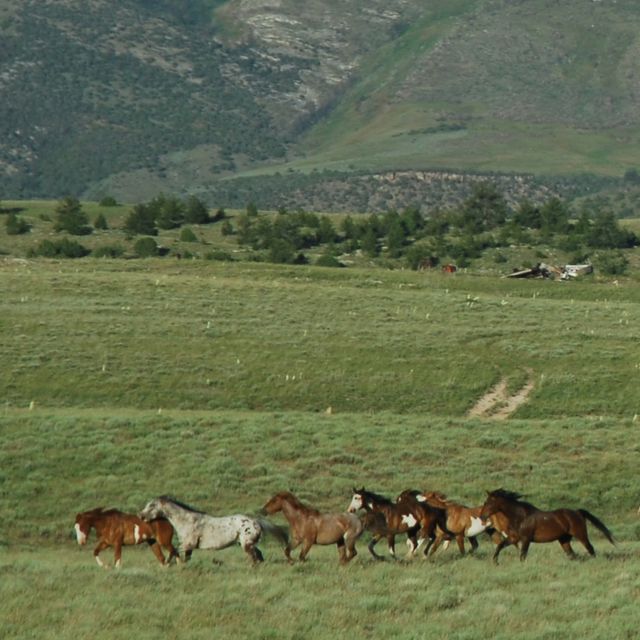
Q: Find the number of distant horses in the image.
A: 7